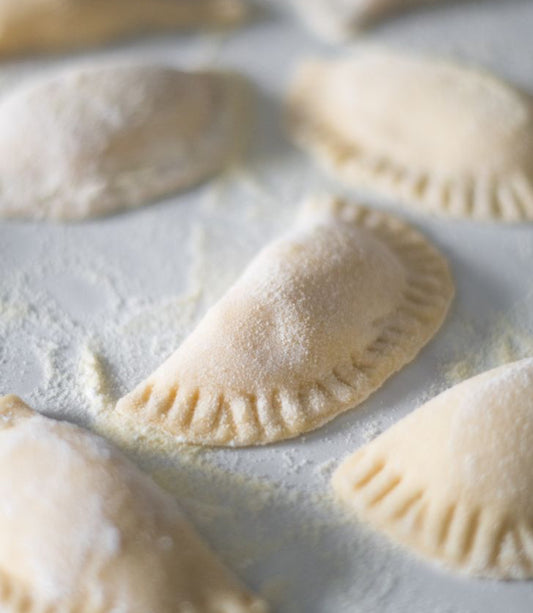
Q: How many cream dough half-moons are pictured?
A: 7